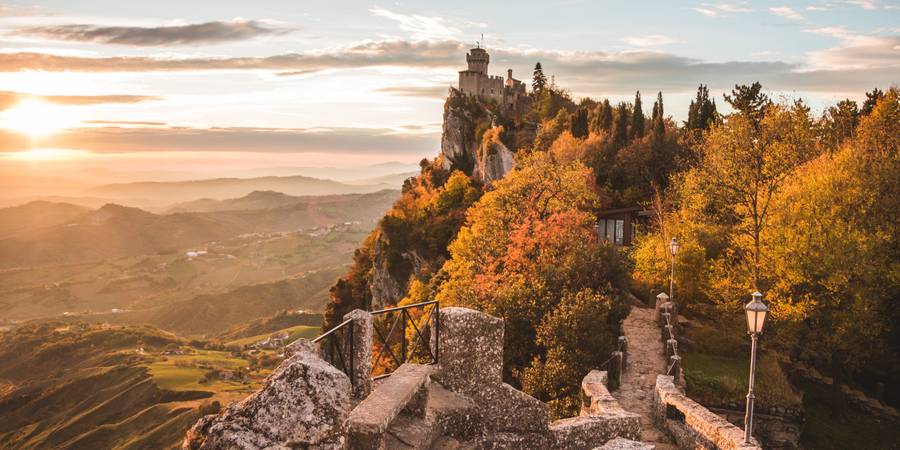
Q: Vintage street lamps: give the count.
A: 2